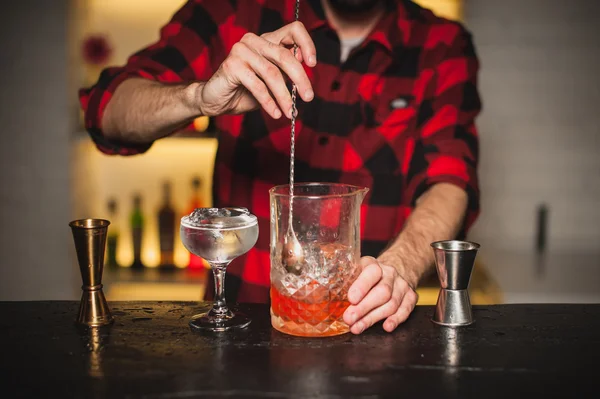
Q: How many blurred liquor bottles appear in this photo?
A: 4